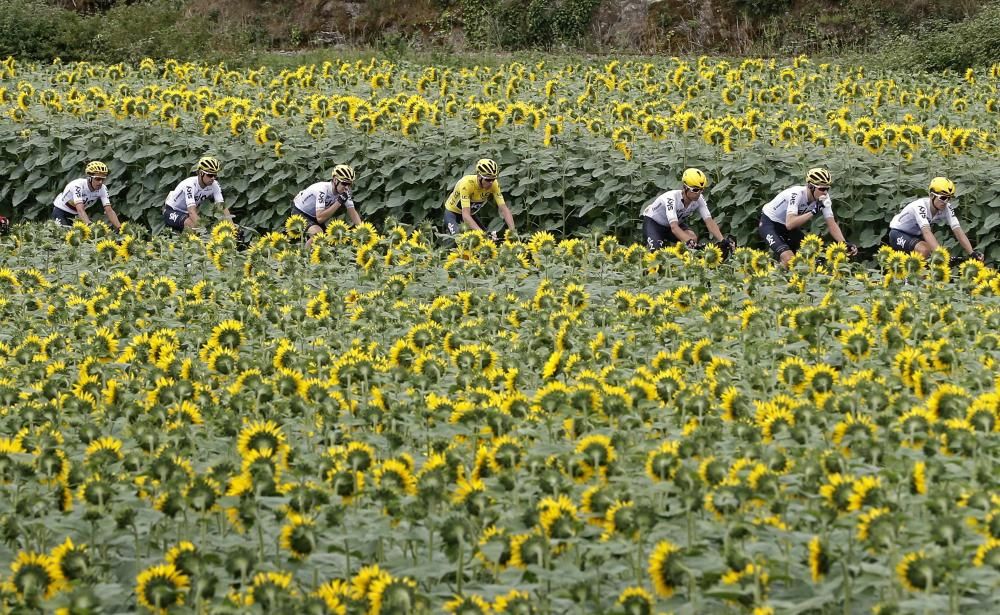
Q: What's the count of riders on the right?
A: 3